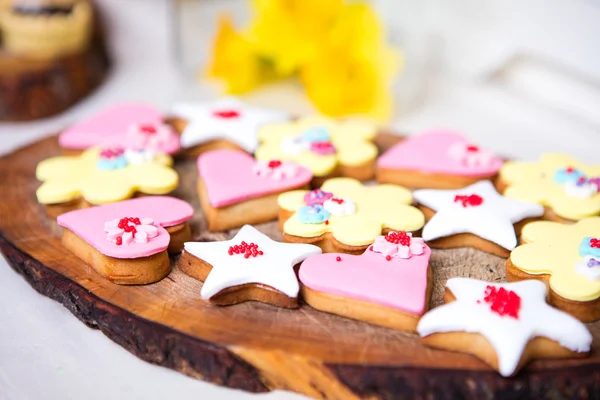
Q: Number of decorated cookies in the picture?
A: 14